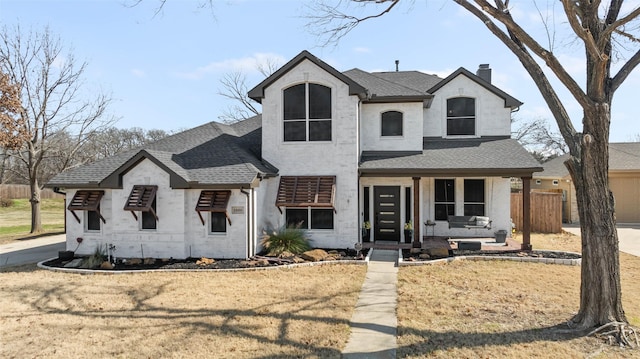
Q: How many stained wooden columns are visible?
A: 2